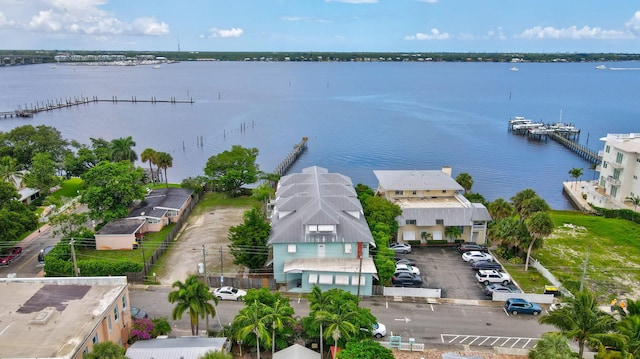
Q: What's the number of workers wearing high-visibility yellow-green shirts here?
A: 0